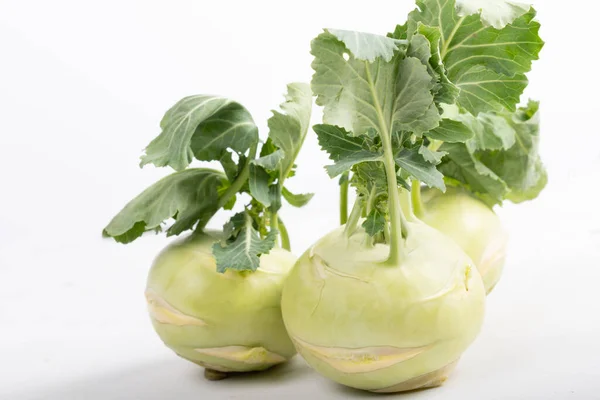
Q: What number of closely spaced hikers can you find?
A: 0